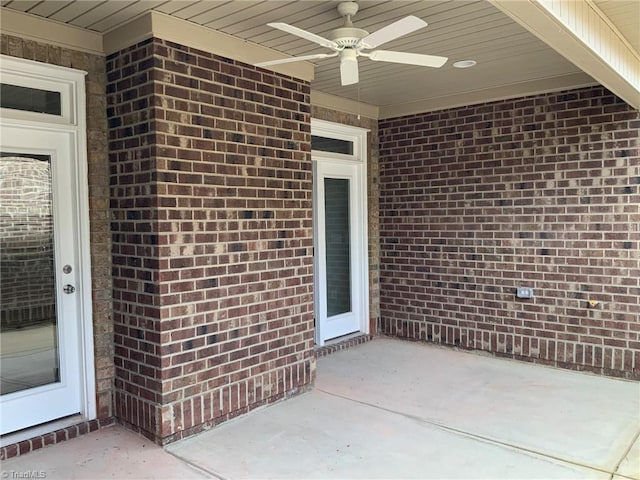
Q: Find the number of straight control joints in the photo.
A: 3